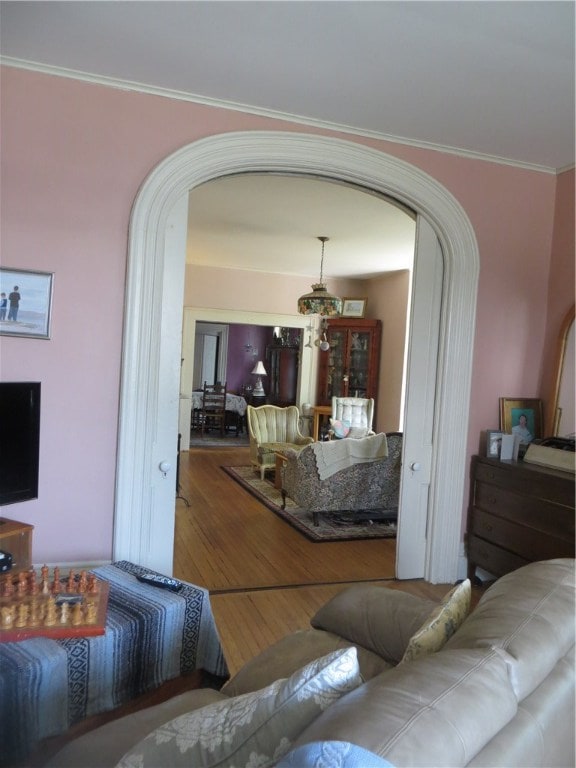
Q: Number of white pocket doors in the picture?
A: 2